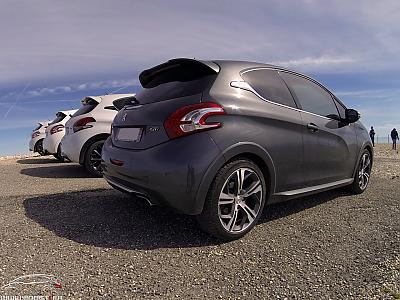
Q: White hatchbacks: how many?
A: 3